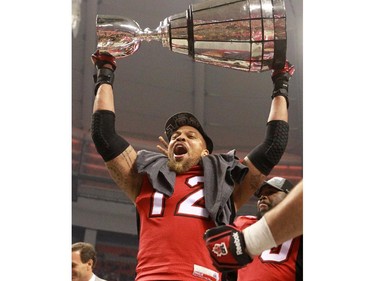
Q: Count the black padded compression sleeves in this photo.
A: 2